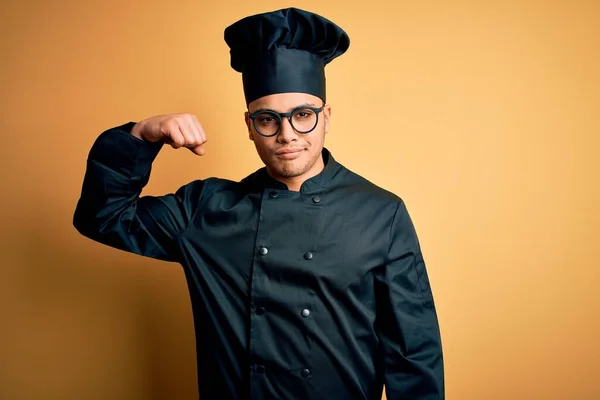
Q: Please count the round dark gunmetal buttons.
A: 8